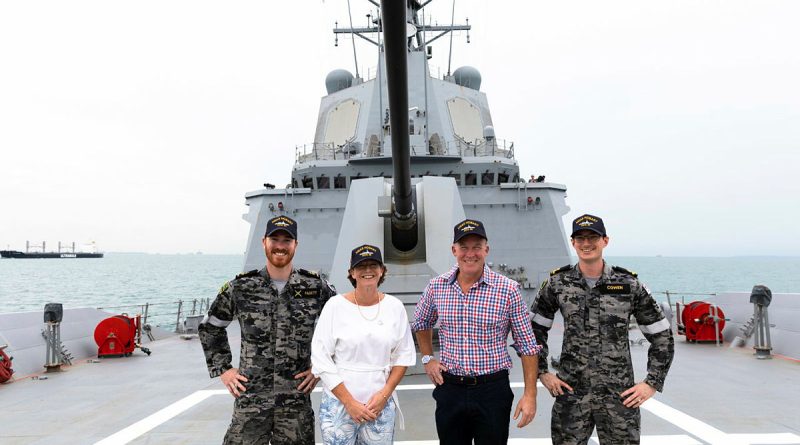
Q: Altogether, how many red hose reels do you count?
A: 2